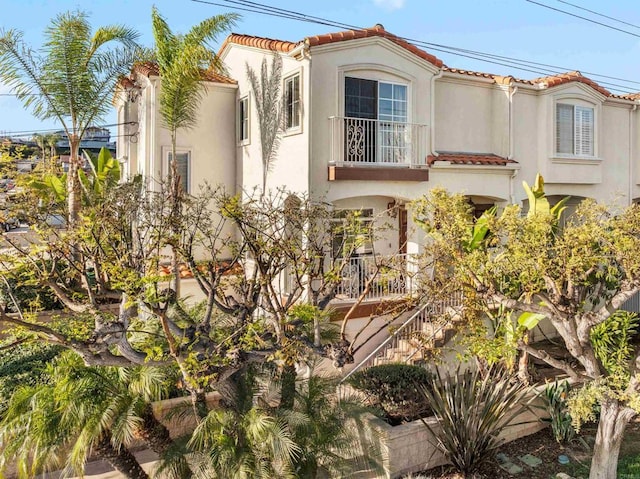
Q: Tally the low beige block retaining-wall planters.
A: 2